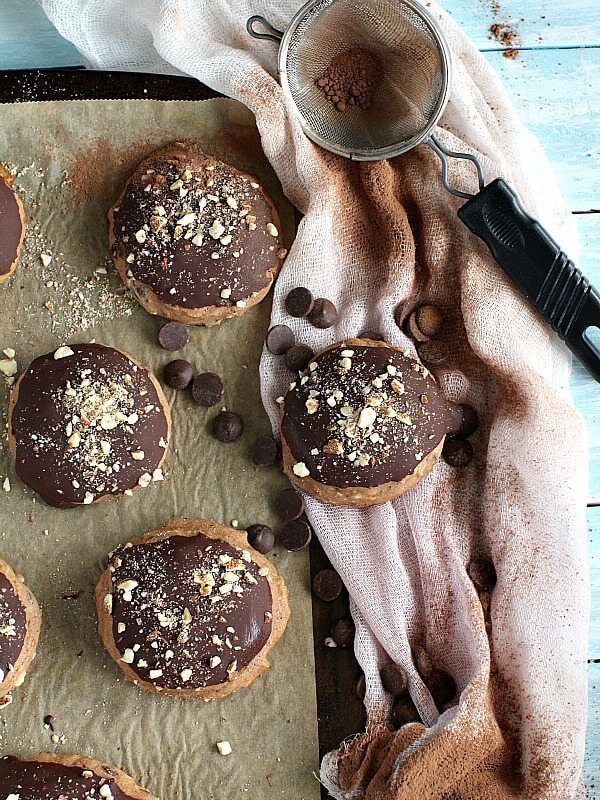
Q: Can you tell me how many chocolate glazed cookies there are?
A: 7